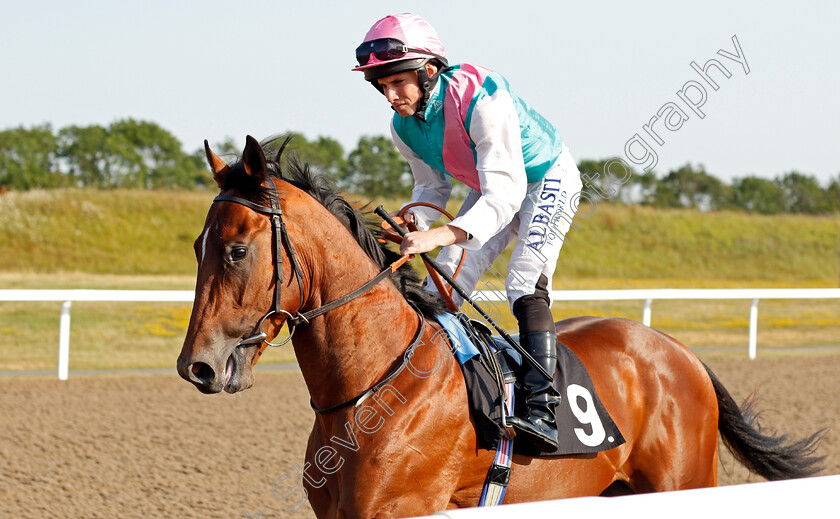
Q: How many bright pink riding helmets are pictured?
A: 1